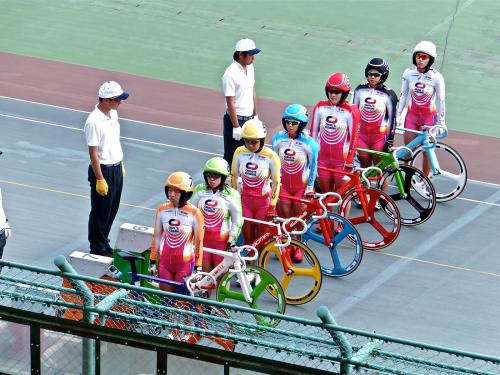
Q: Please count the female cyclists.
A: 7